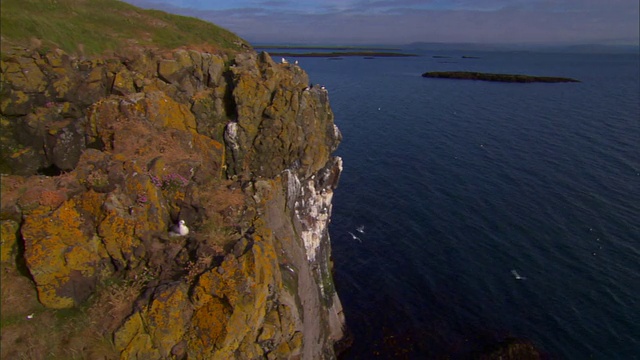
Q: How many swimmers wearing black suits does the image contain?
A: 0